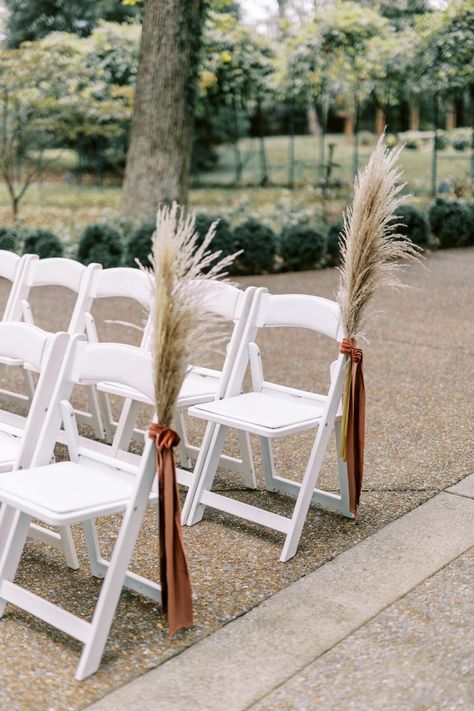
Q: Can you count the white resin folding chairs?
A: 7